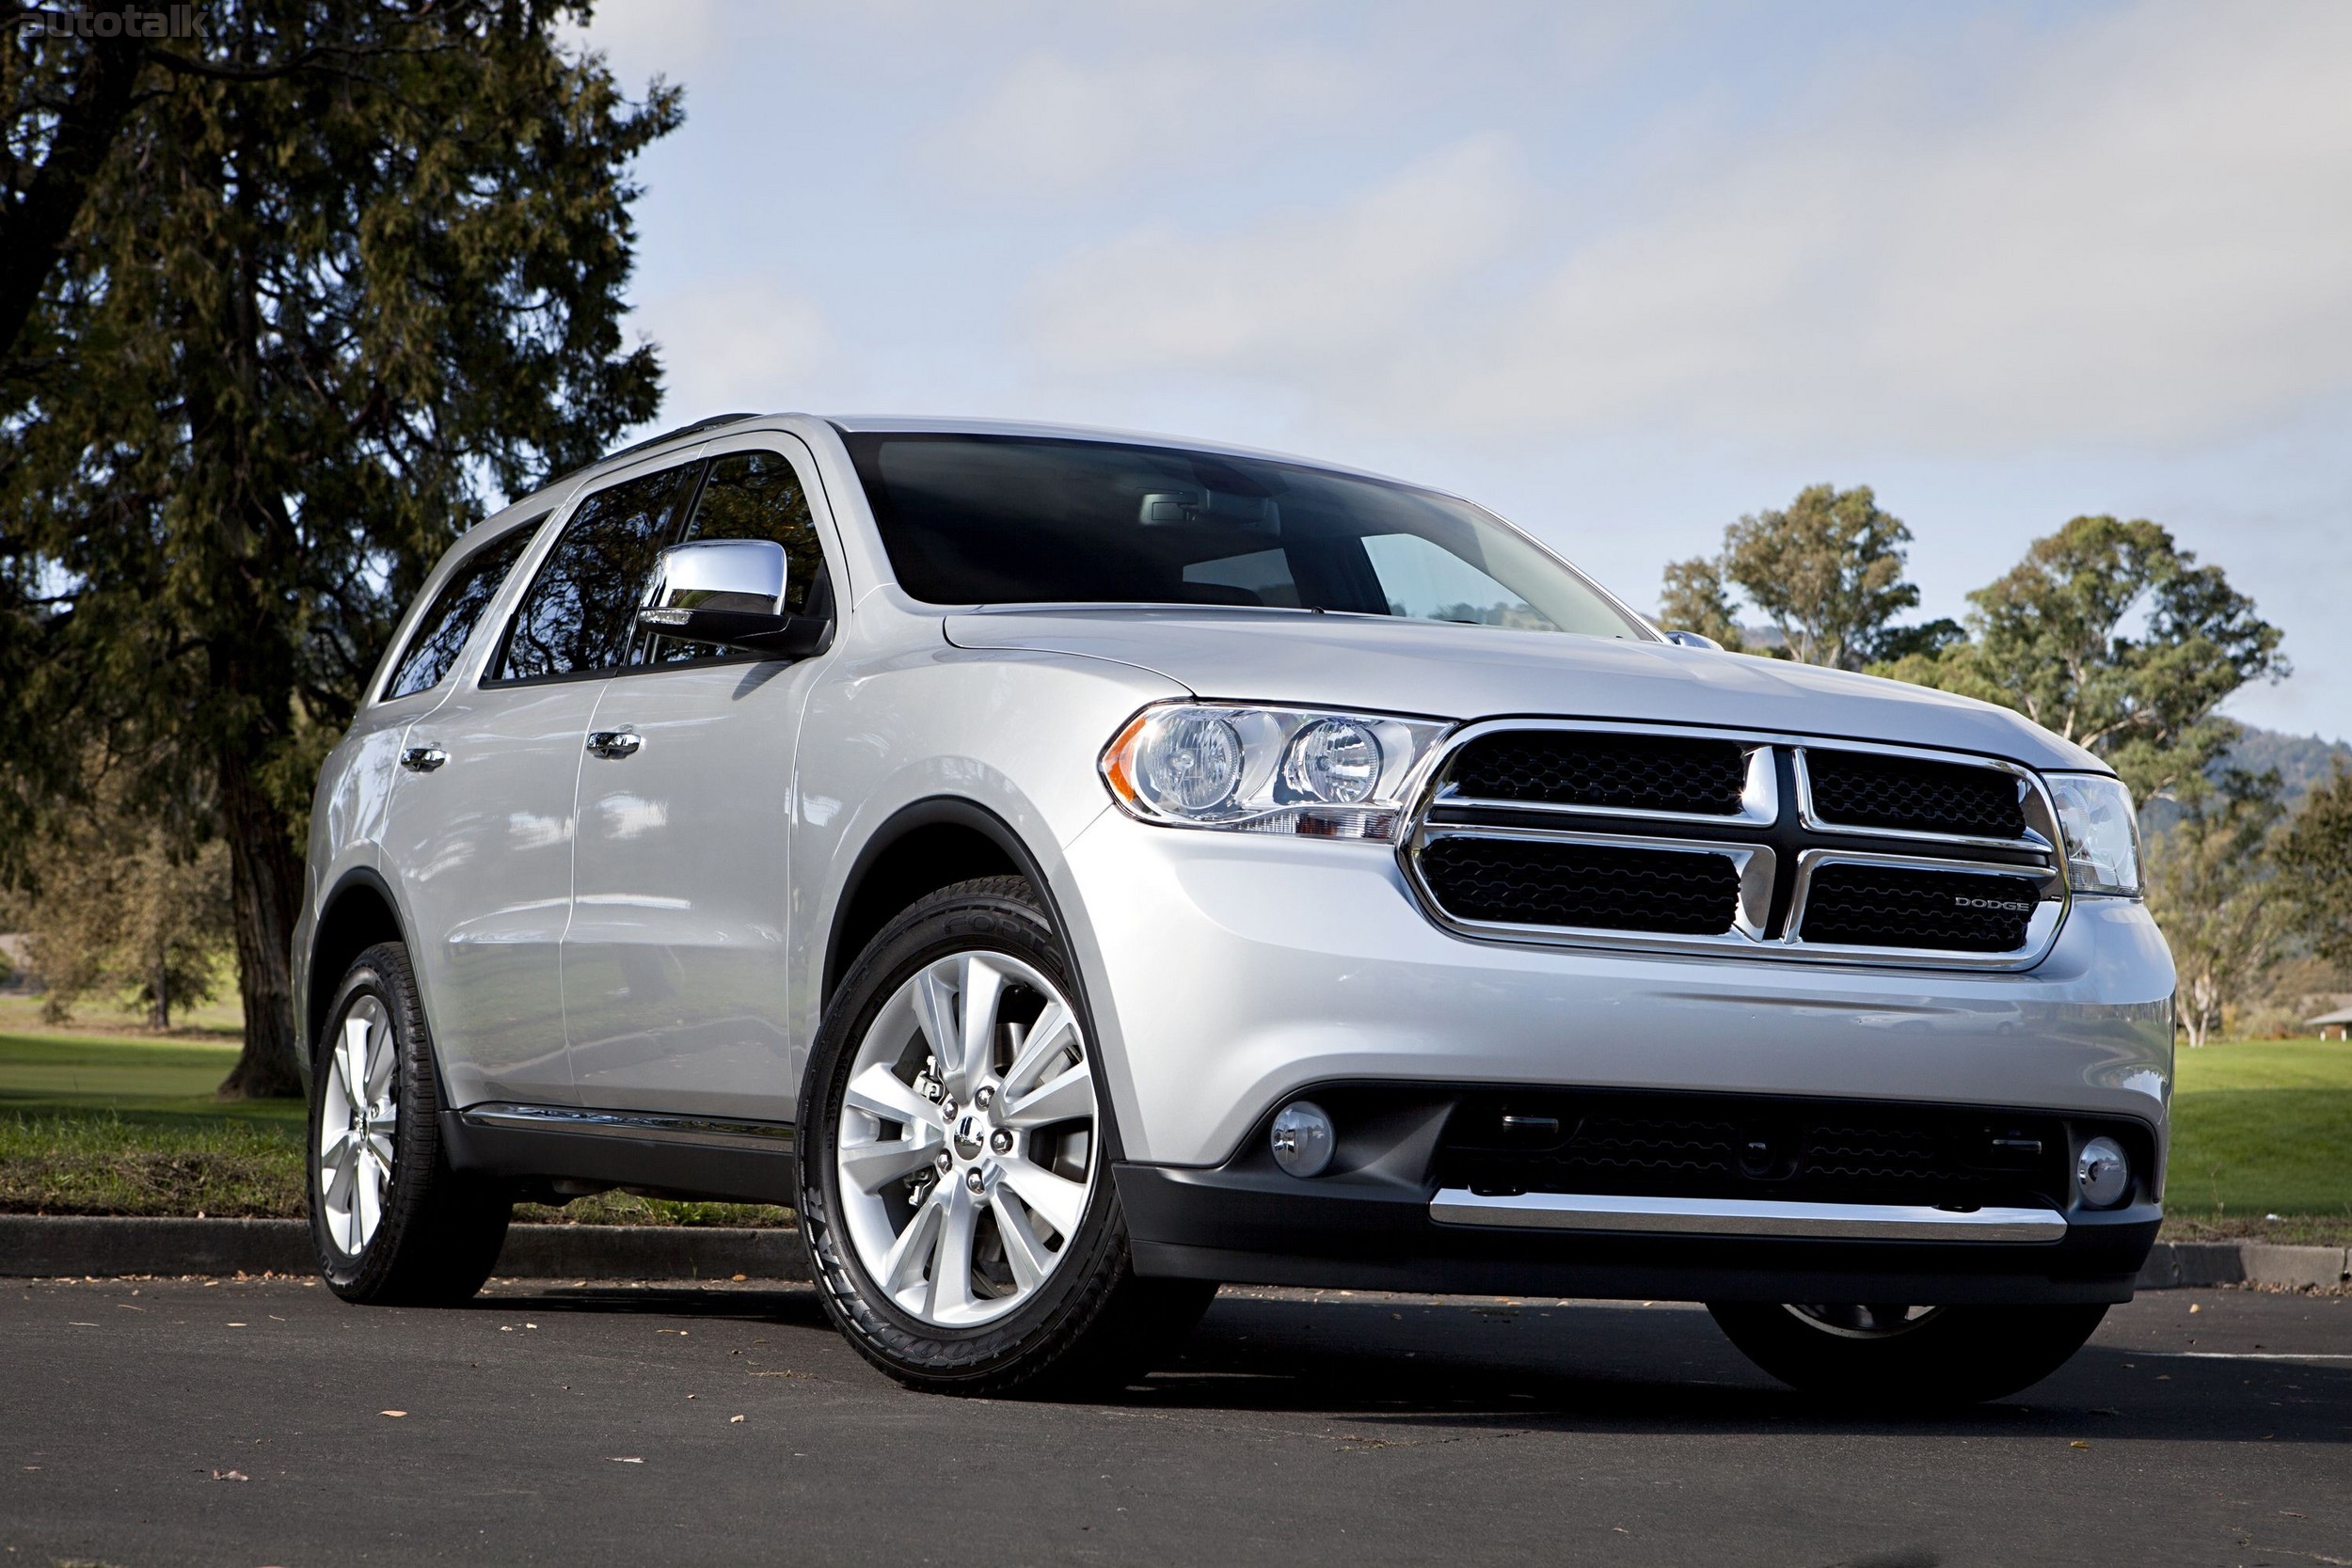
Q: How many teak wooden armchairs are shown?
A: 0